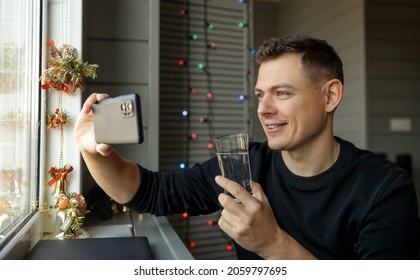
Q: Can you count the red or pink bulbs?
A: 12